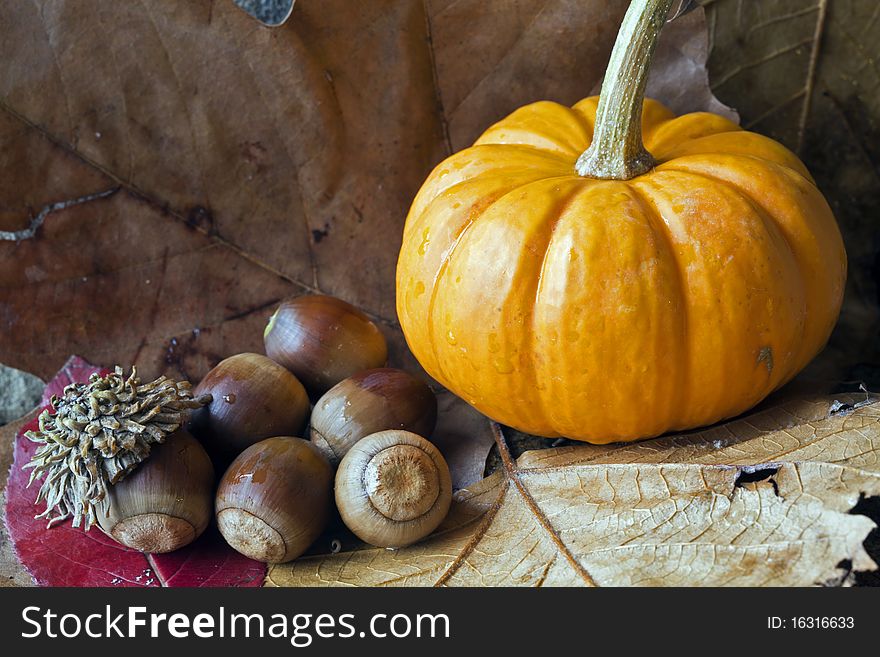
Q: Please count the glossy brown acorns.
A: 6